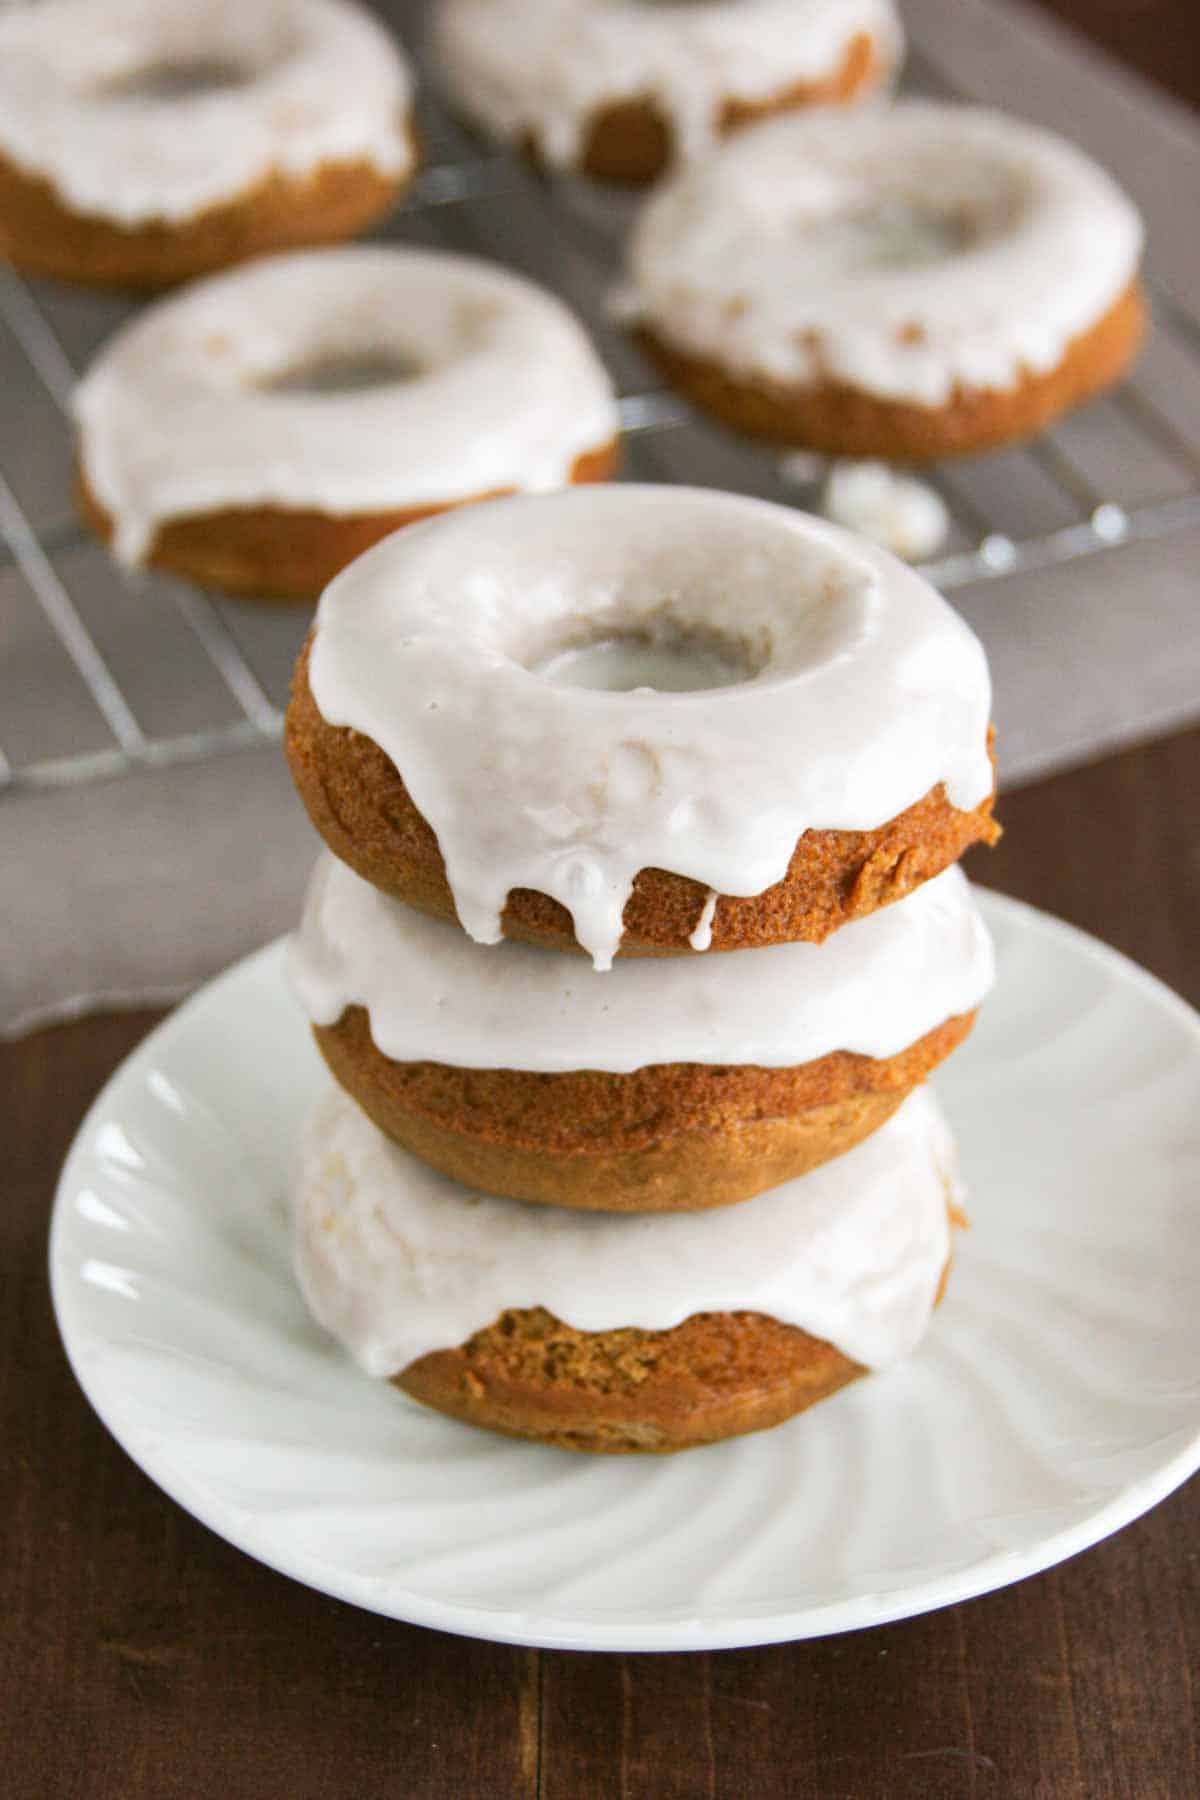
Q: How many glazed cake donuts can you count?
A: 7